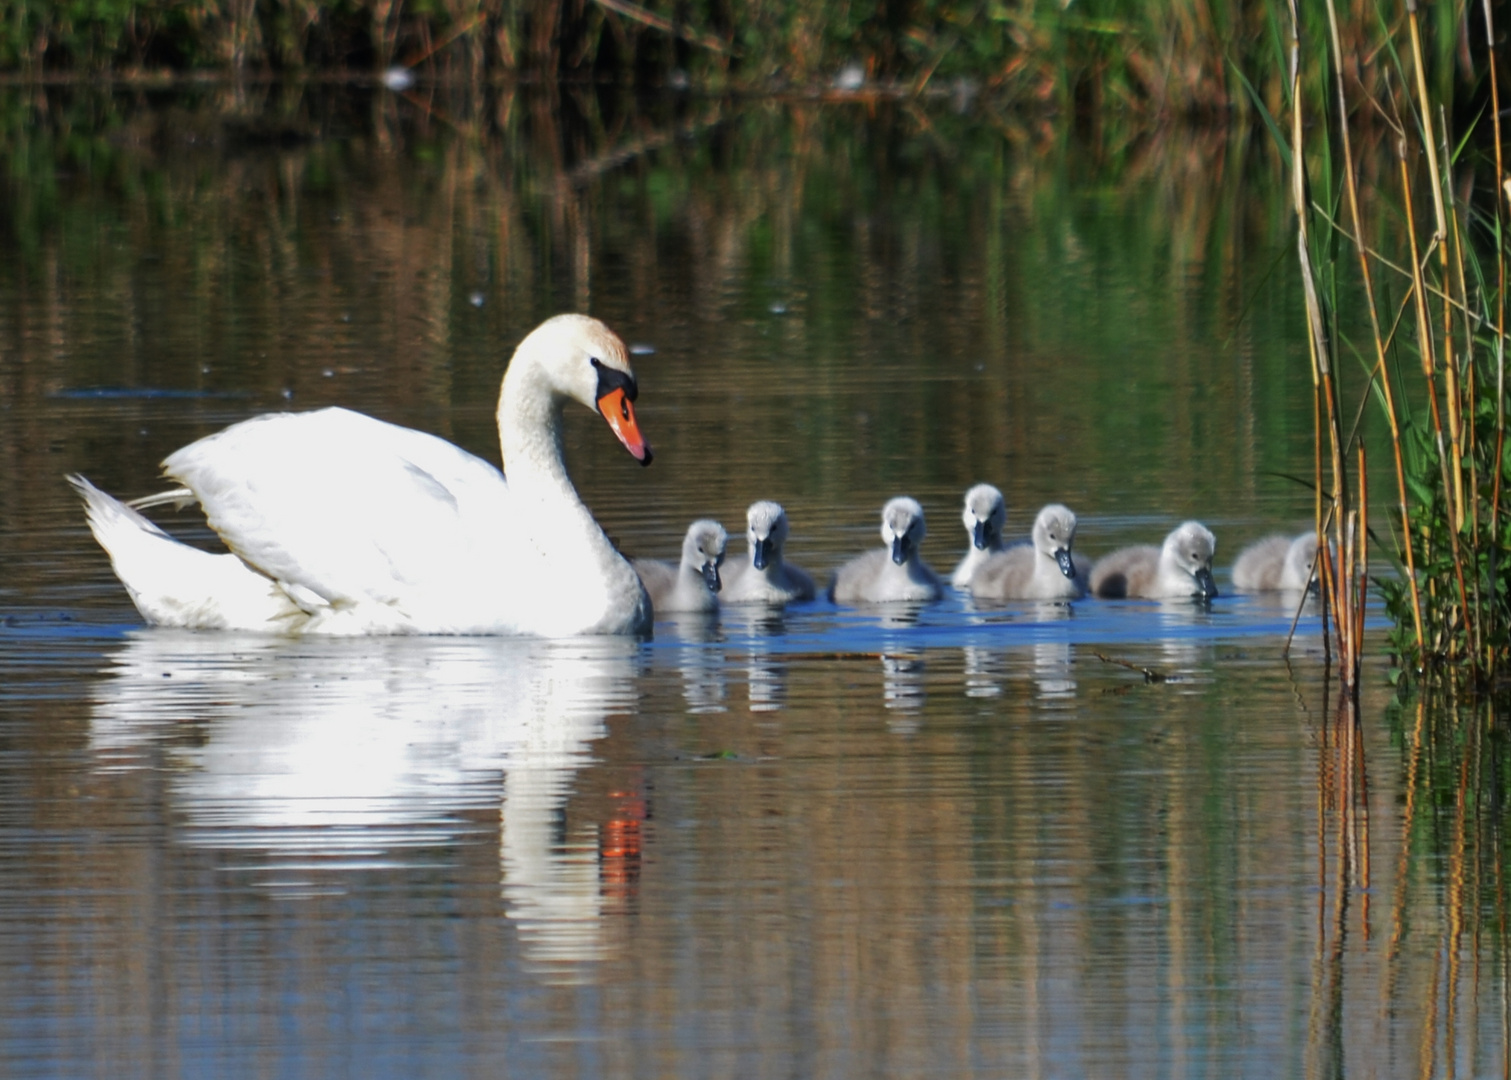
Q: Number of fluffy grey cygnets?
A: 7